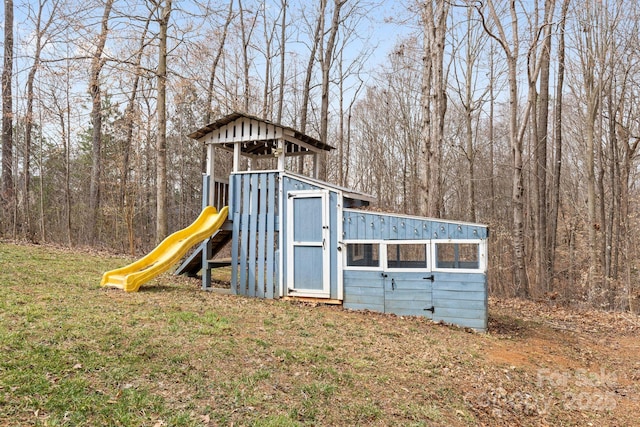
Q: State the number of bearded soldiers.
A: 0